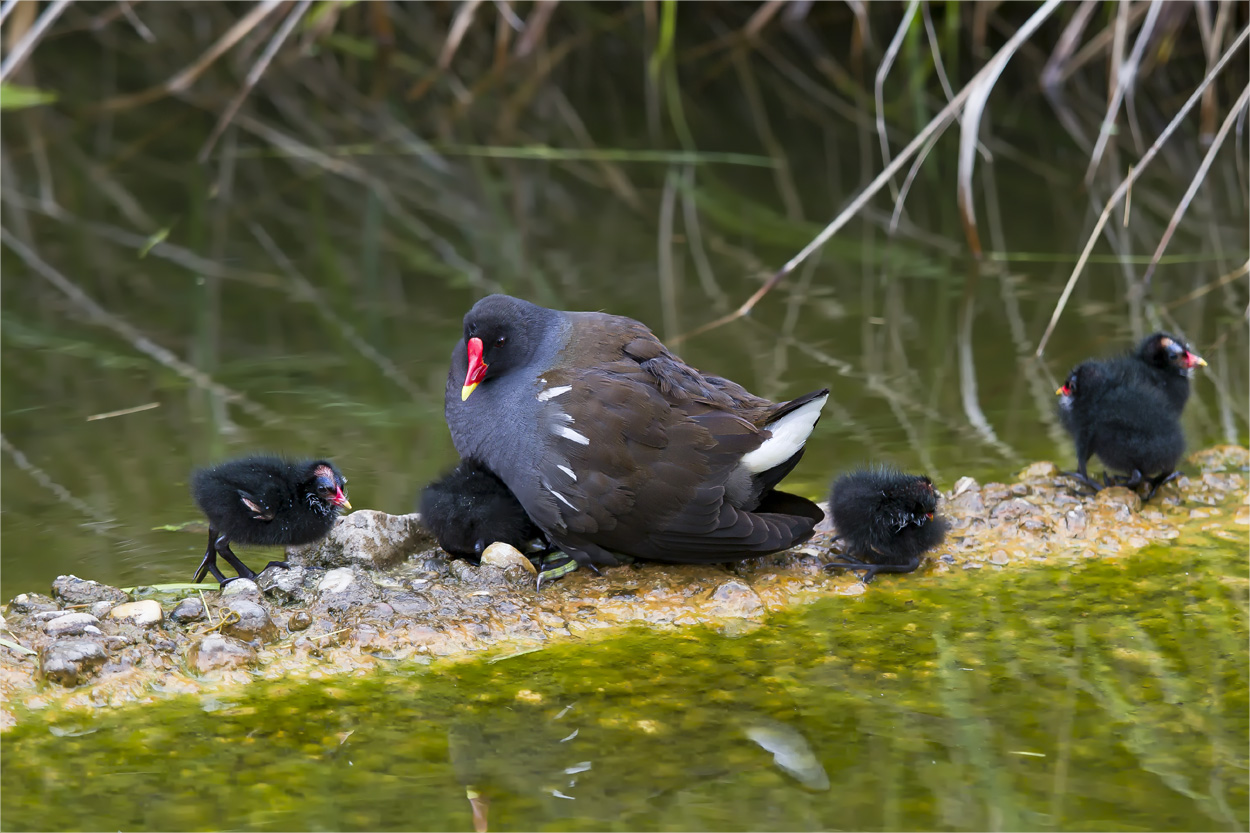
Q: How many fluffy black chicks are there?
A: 5